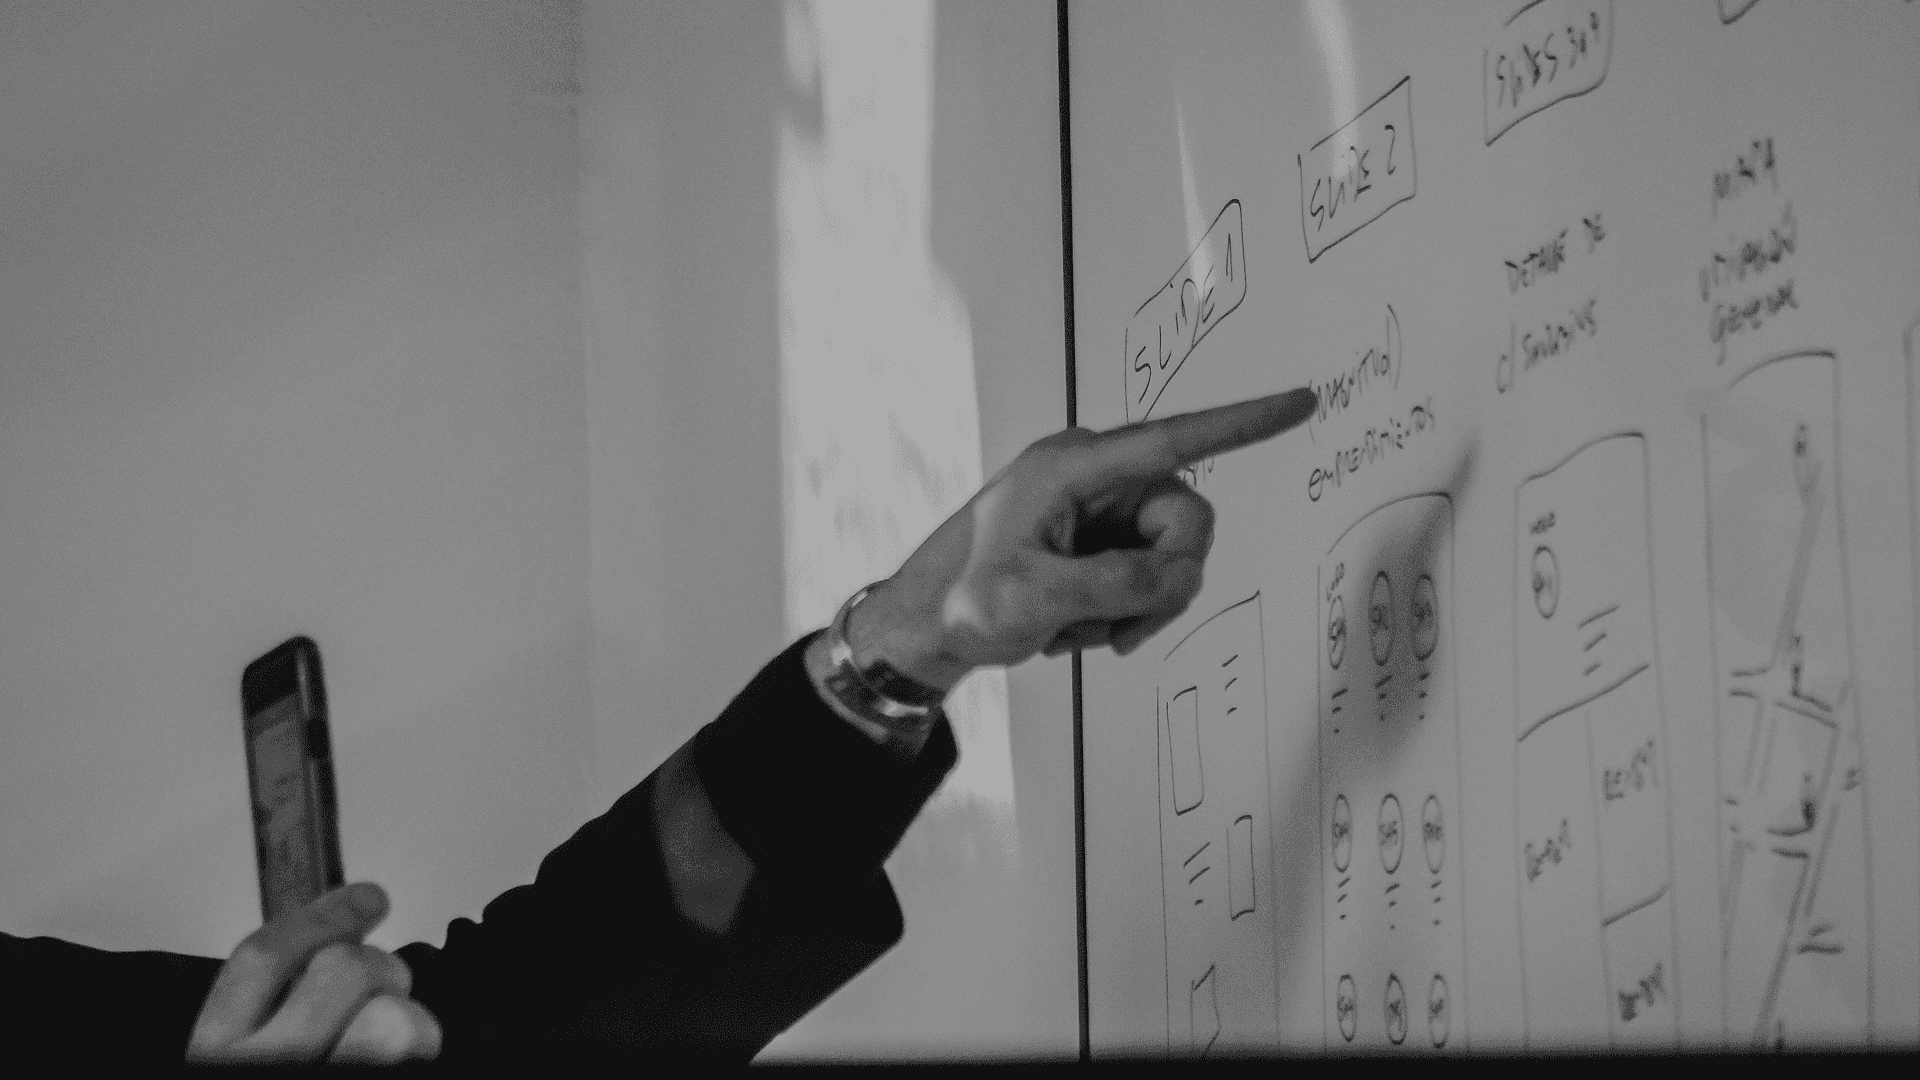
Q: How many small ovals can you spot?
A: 10